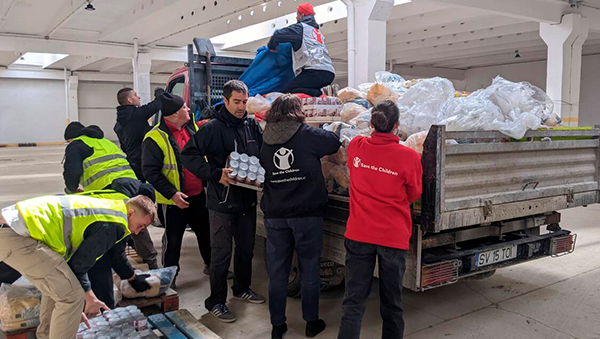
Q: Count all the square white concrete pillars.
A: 4